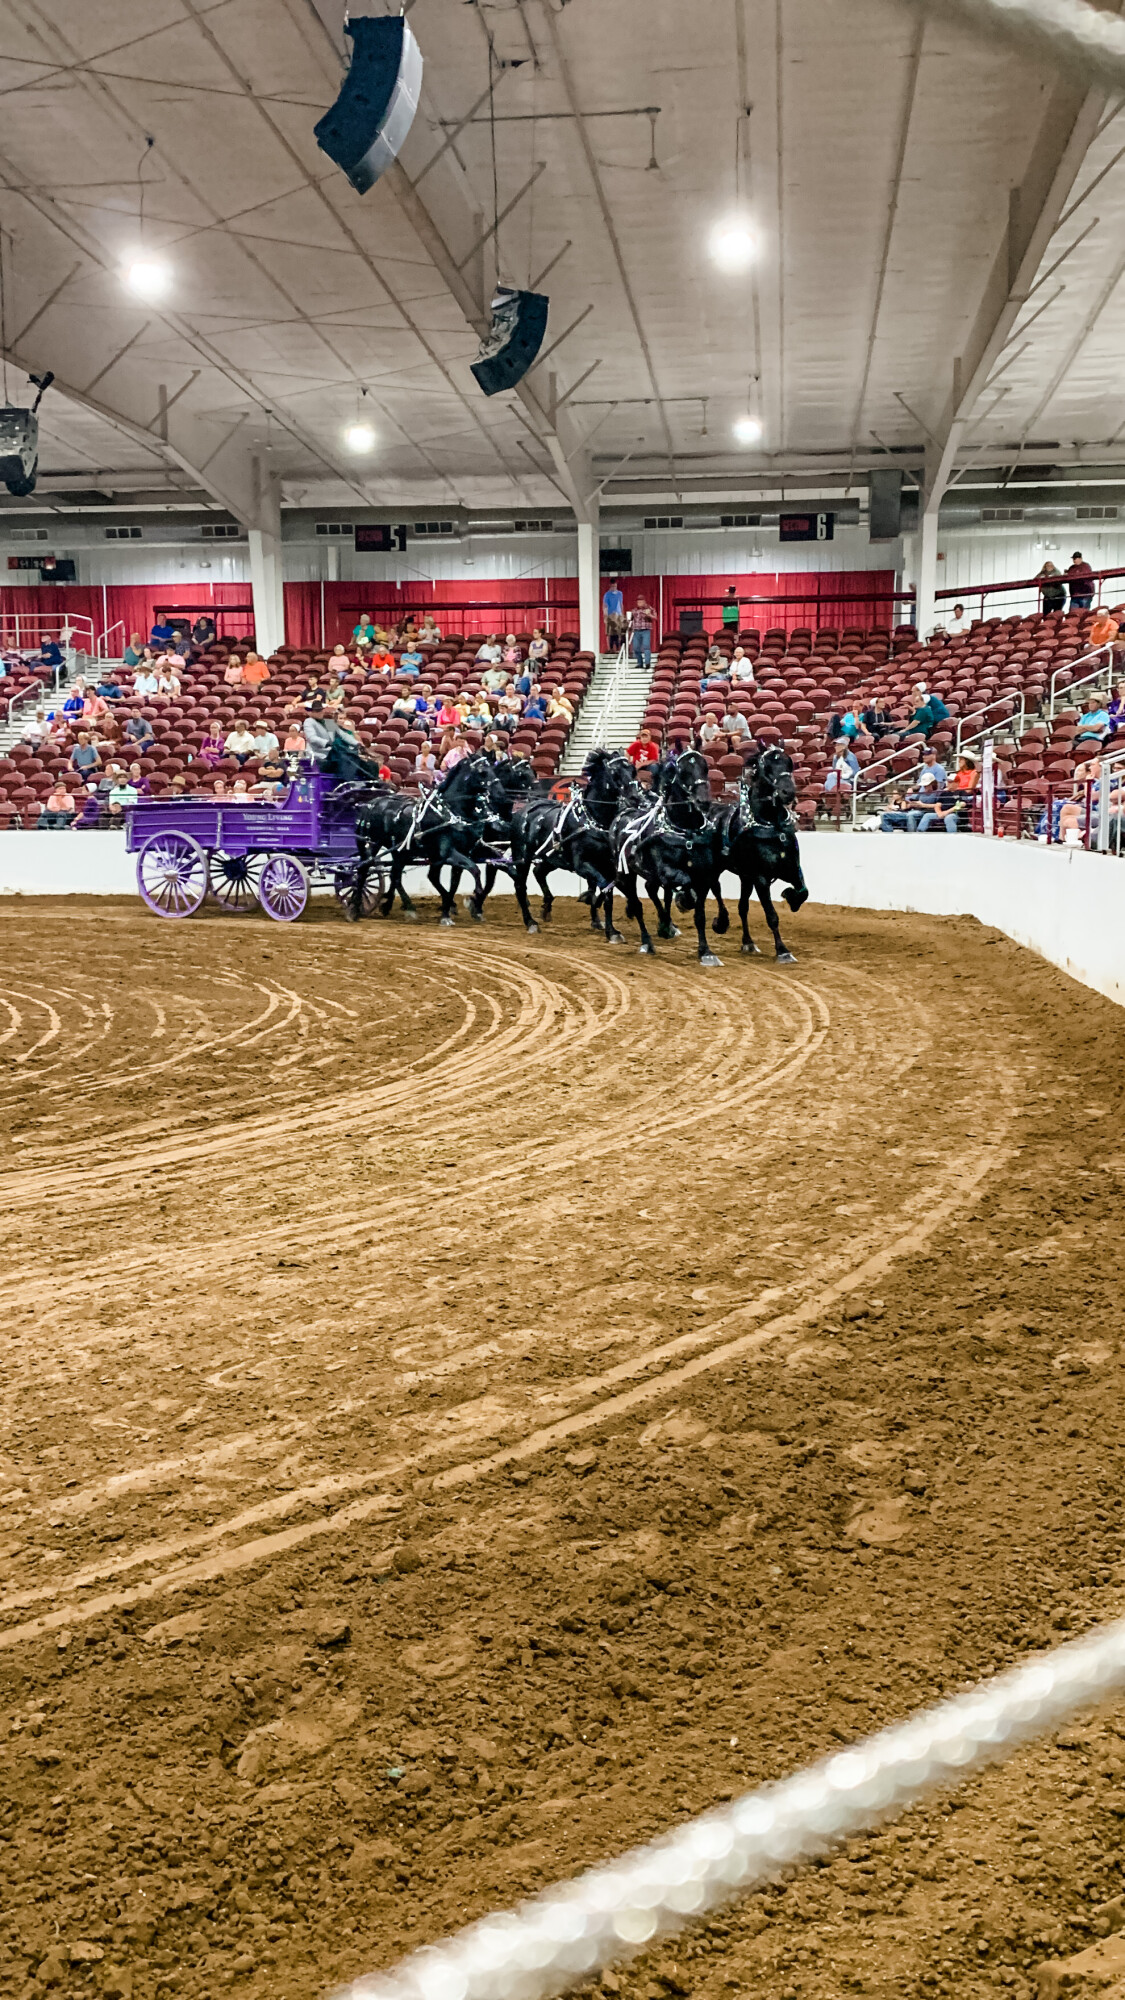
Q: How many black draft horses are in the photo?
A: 6